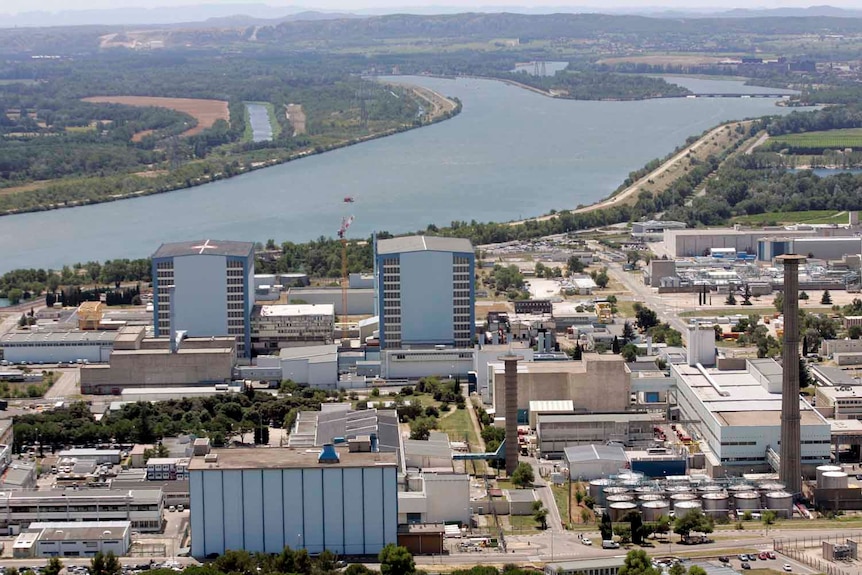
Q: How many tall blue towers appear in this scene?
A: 2